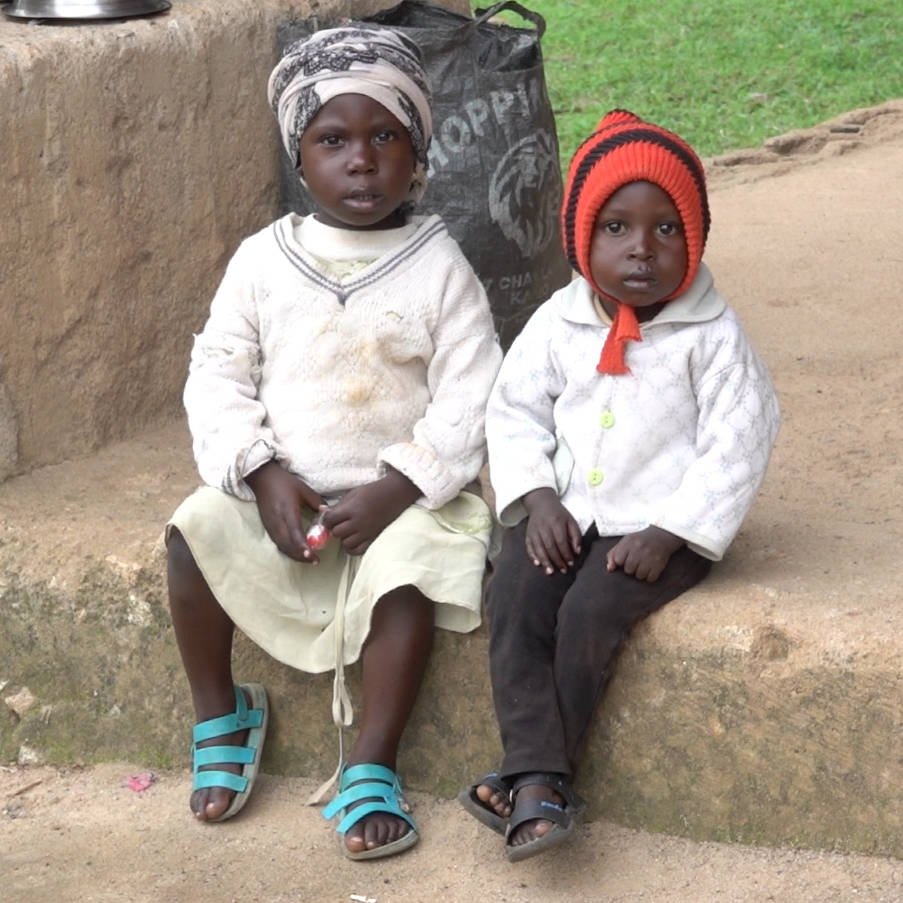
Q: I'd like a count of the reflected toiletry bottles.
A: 0